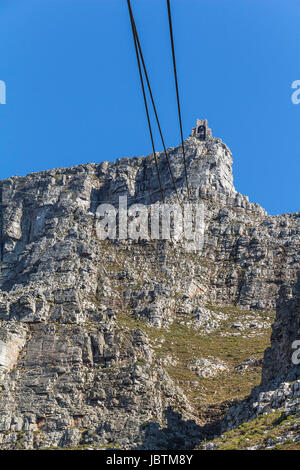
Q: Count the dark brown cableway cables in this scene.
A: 3